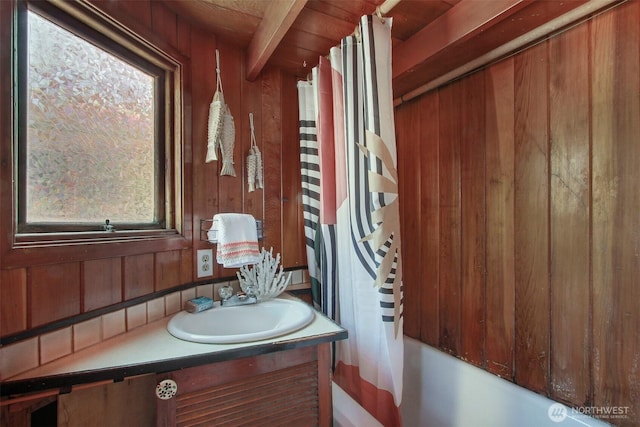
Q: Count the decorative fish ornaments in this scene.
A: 4